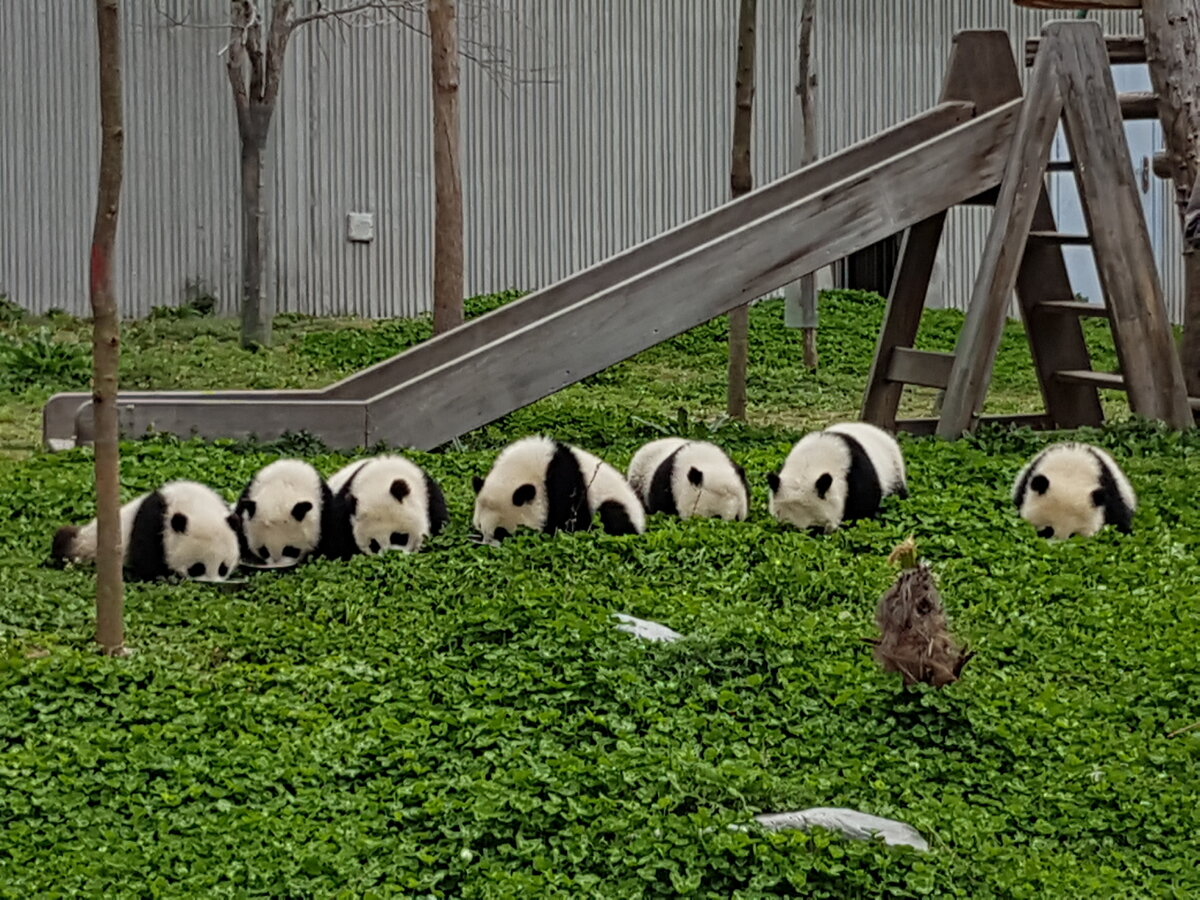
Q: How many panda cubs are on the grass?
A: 7